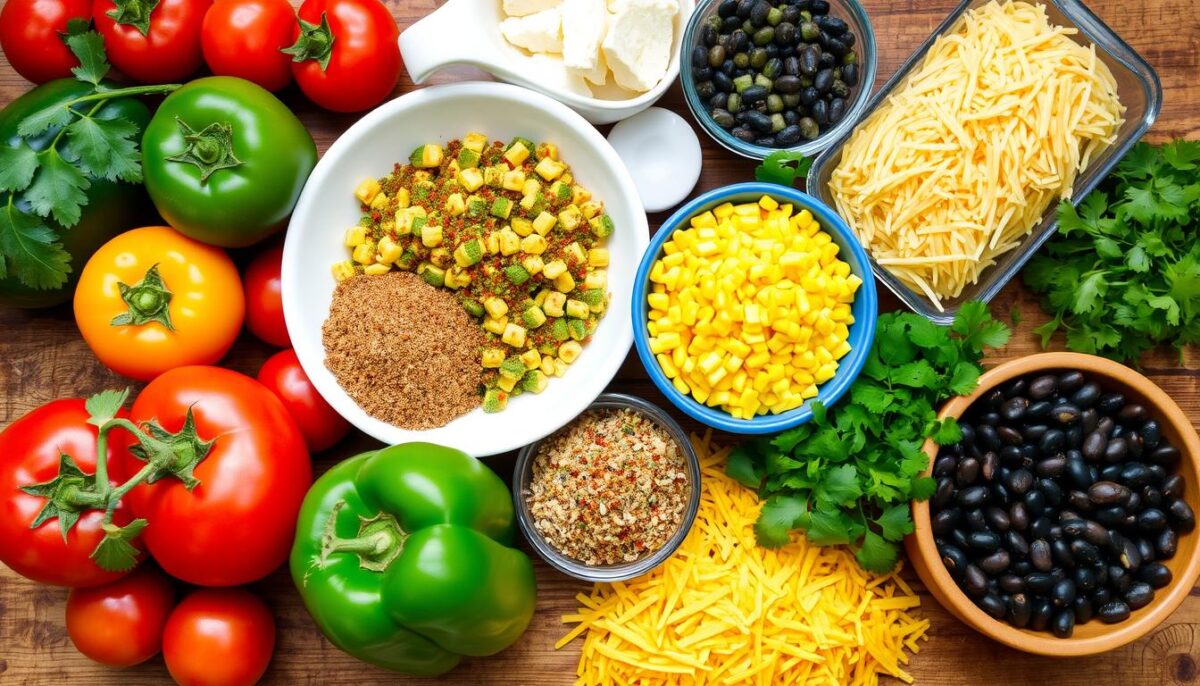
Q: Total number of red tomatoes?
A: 10